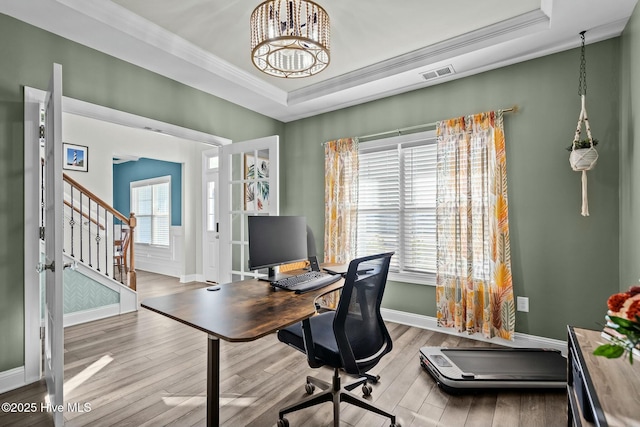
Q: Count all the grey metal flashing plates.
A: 0